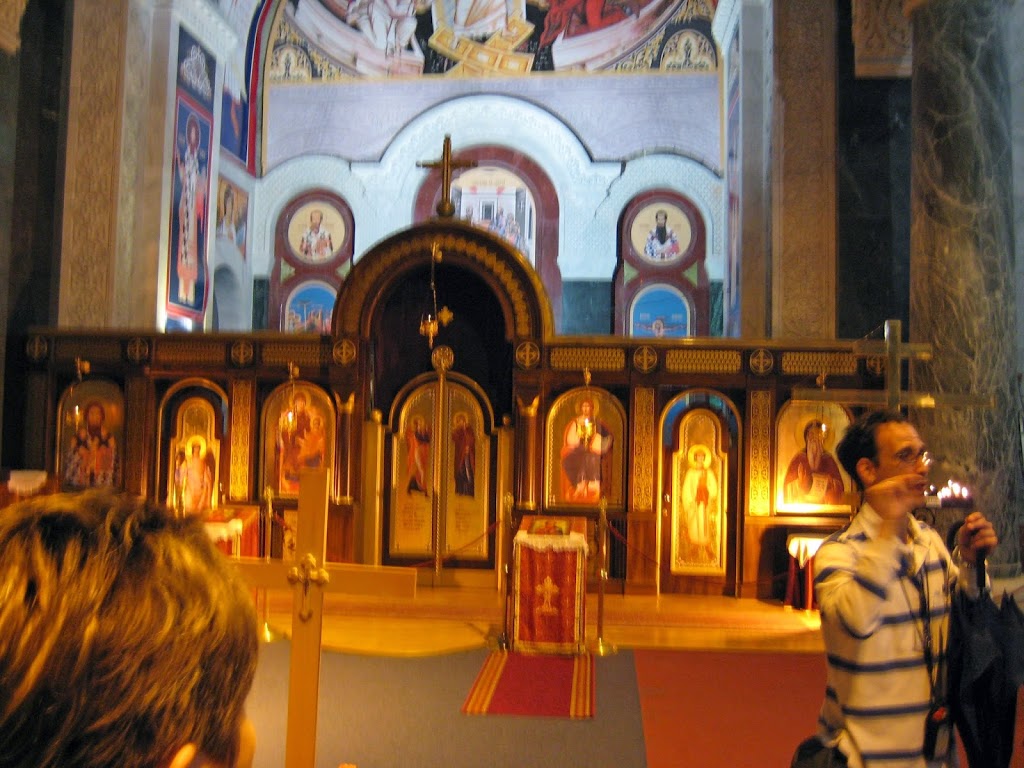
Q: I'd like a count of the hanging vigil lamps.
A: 5